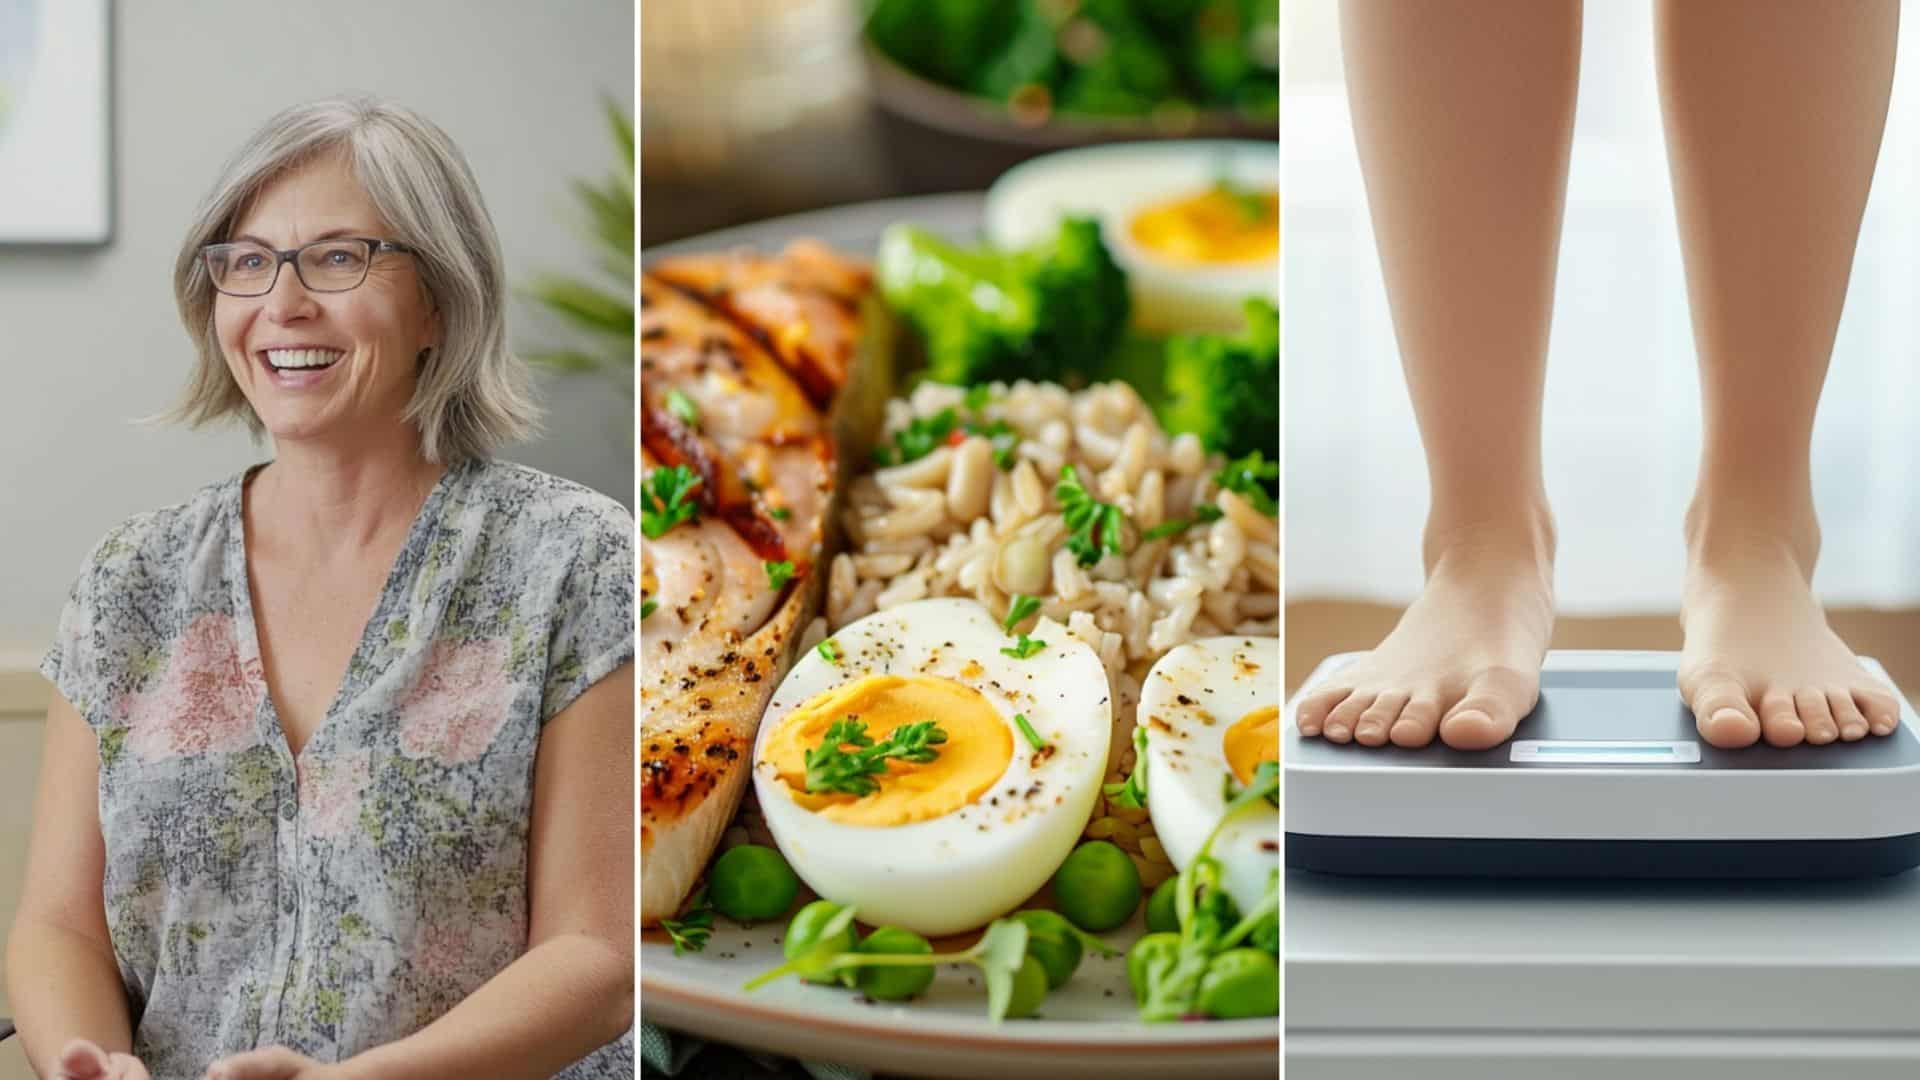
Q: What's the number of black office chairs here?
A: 0